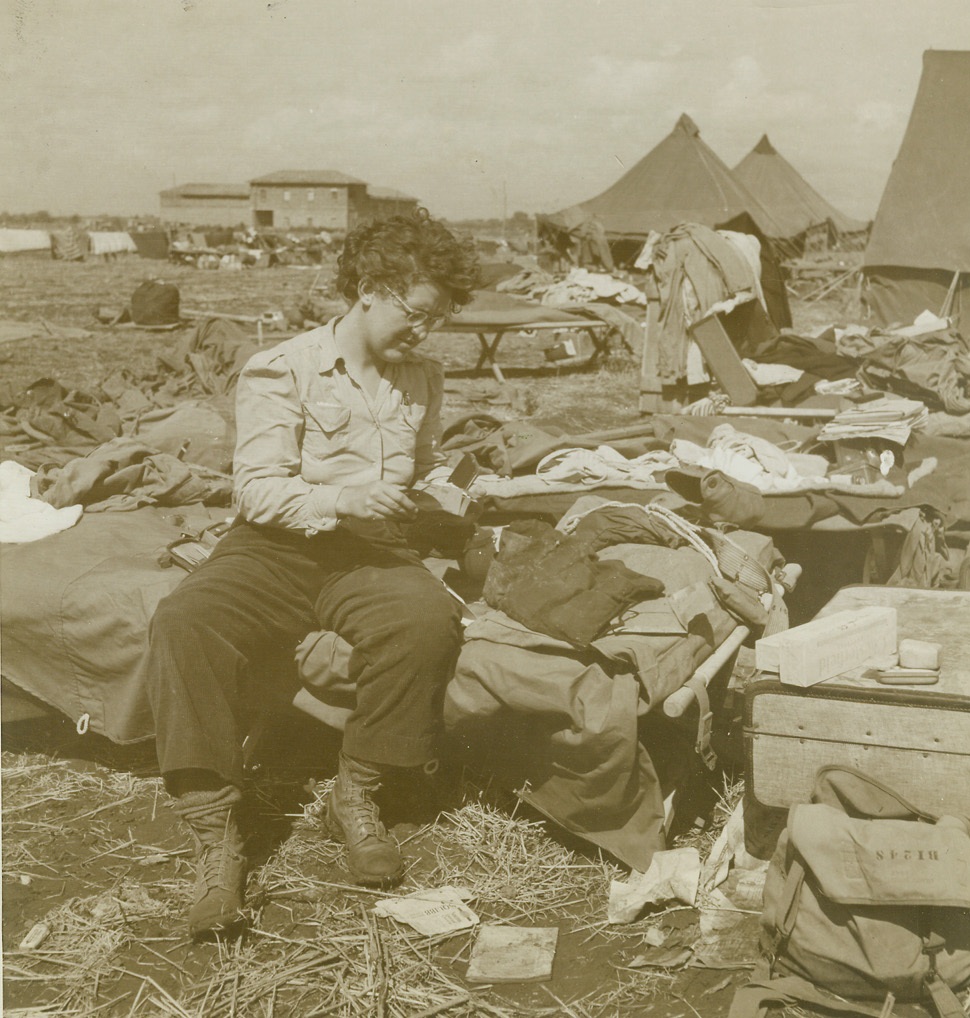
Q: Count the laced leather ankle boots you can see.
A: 2